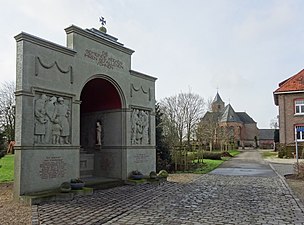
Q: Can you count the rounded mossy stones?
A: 3